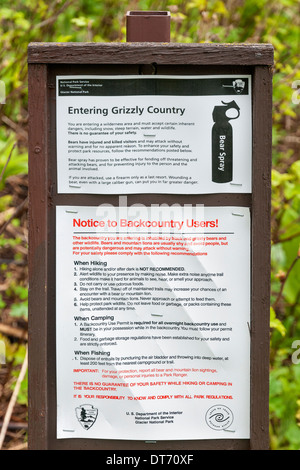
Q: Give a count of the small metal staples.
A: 11